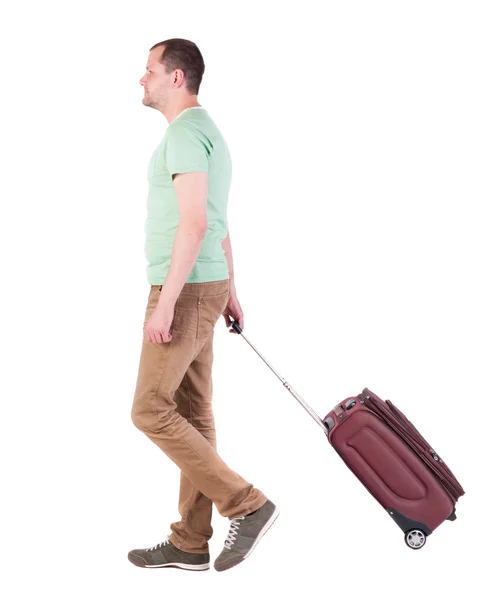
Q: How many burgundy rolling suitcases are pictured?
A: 1